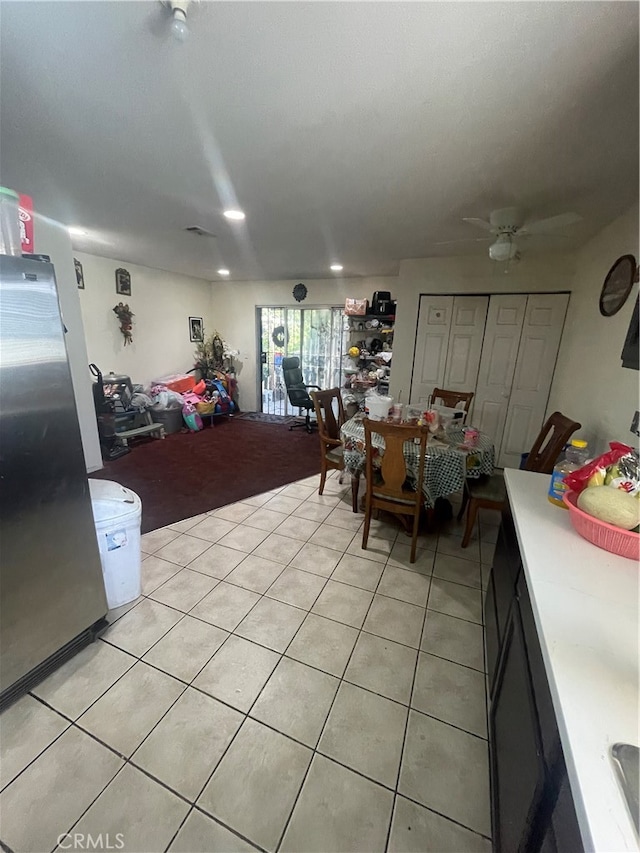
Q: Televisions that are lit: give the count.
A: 0